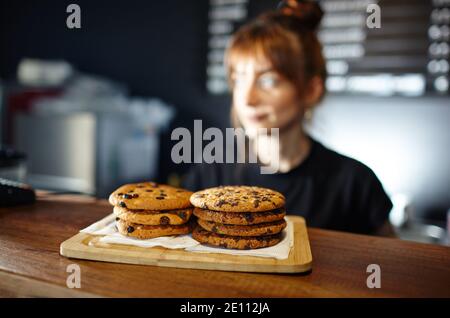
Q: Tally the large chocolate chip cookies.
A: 7